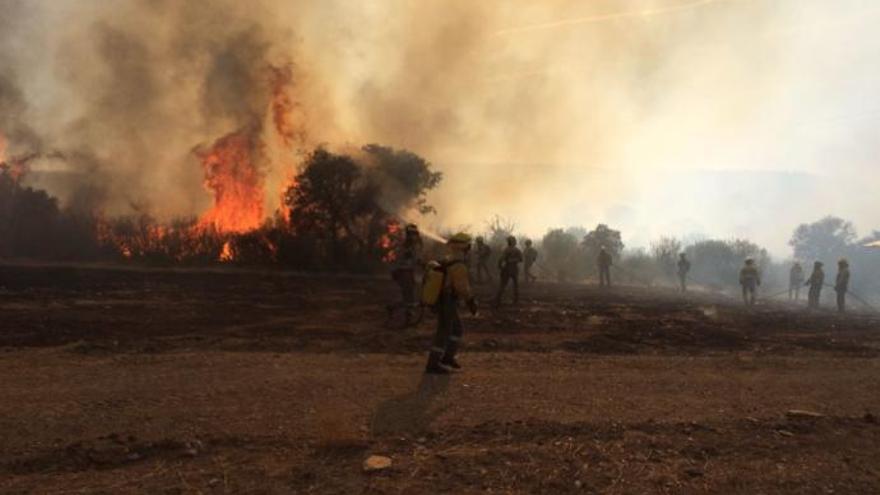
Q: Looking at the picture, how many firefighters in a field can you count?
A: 11